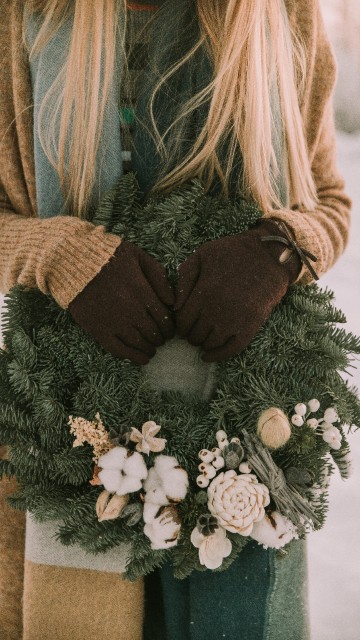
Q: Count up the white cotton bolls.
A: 4